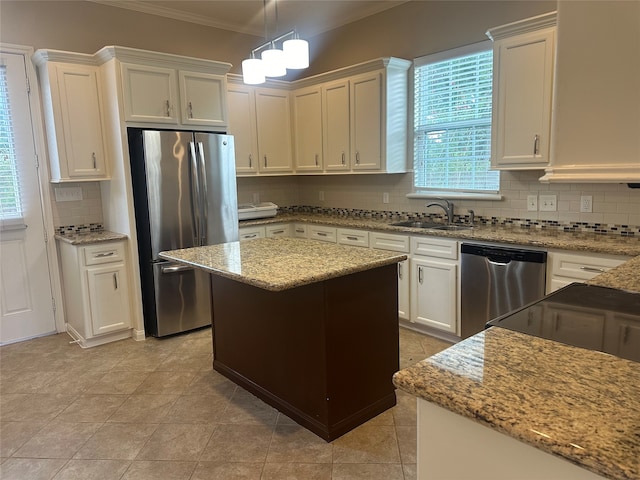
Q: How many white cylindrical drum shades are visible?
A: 3